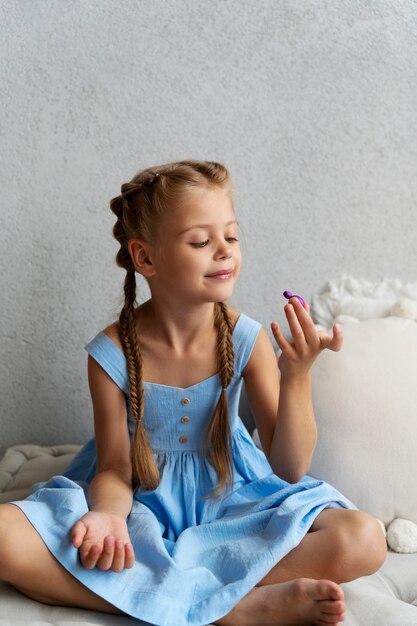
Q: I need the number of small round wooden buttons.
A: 3